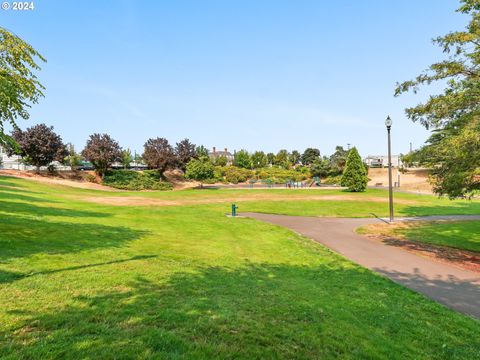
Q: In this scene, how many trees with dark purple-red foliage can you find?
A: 4